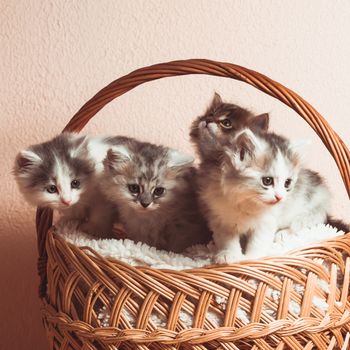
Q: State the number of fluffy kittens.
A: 4